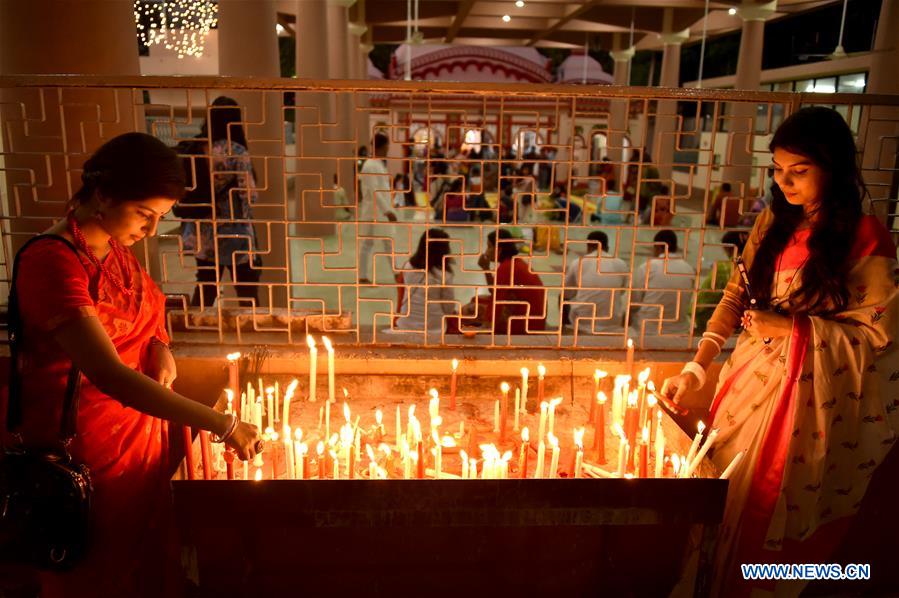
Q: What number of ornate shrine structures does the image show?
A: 1